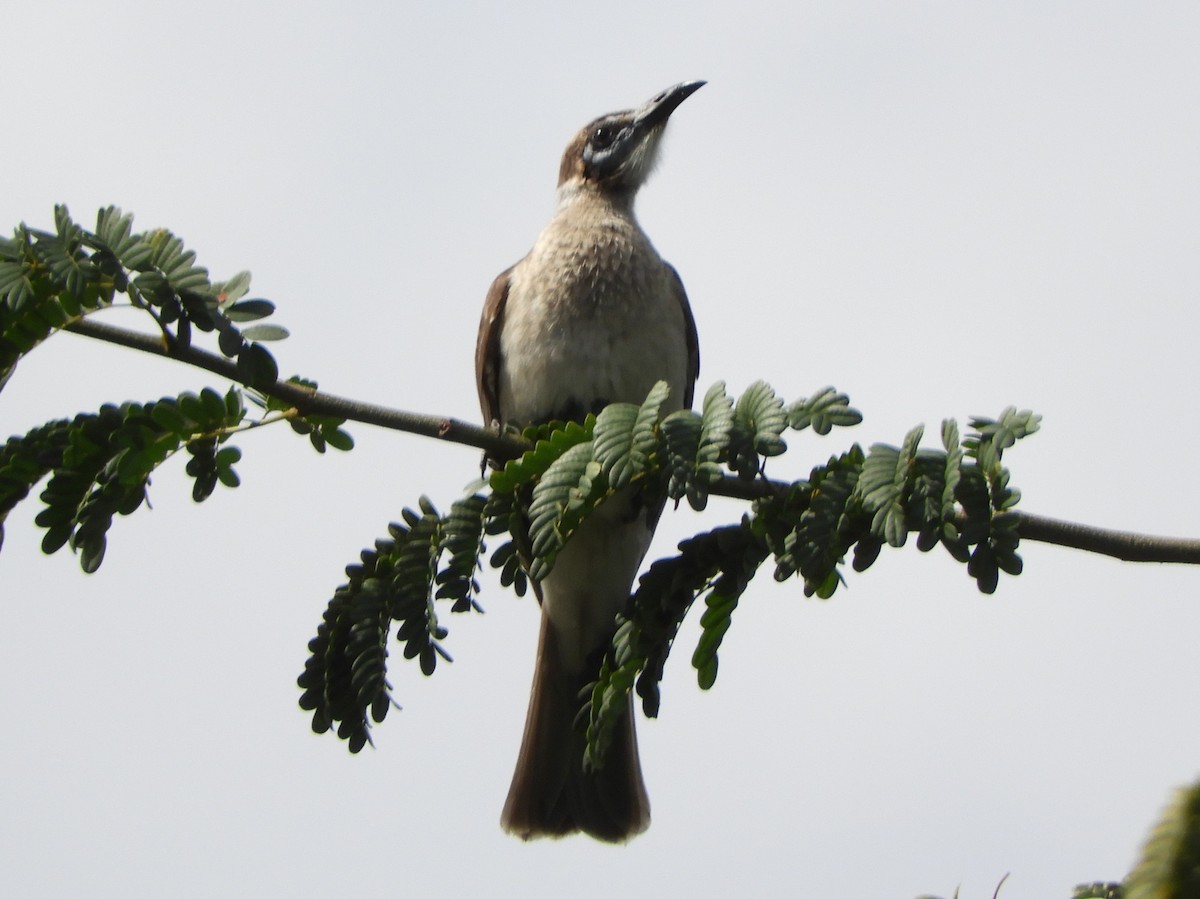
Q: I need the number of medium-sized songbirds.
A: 1